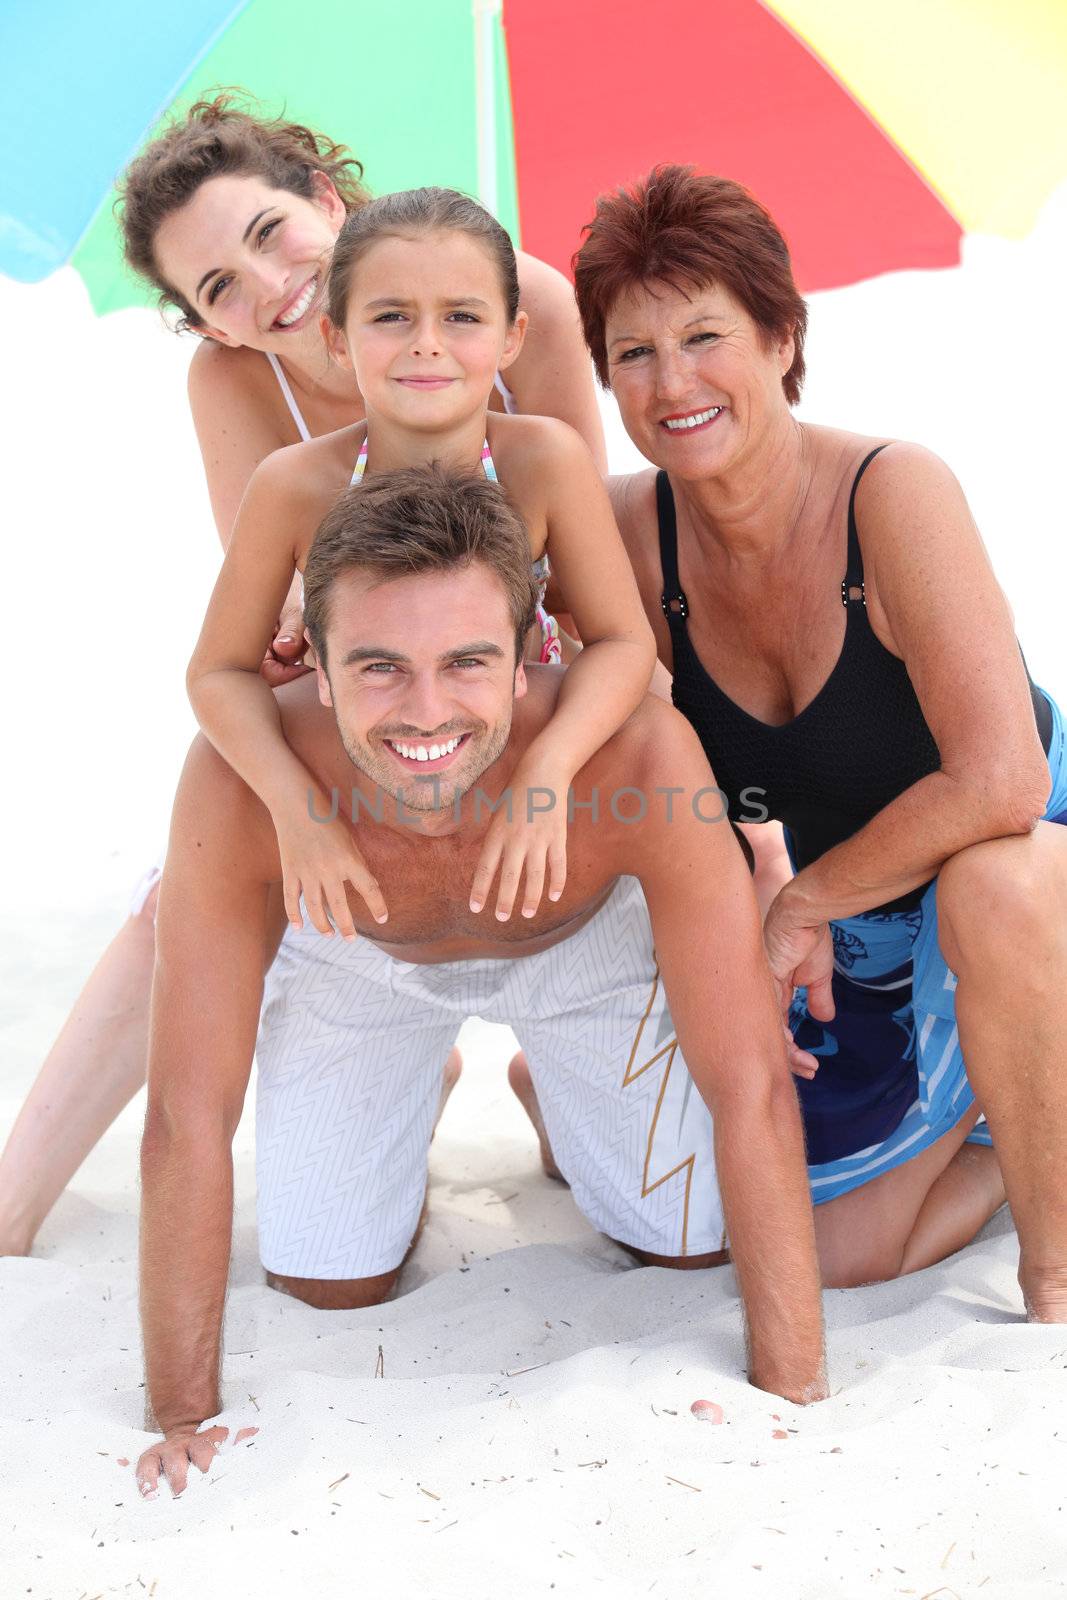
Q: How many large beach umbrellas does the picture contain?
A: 1